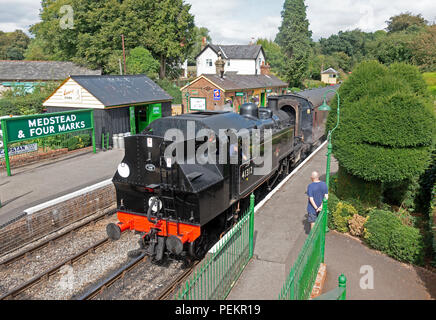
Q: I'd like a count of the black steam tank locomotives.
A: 1